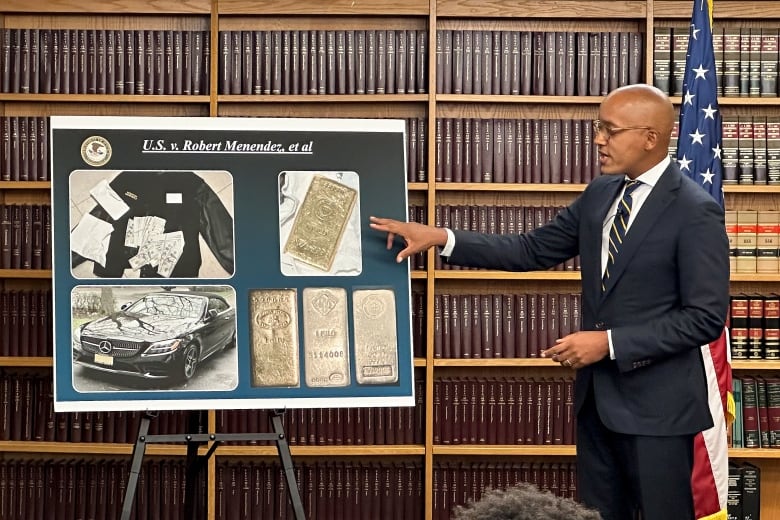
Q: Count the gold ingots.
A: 4